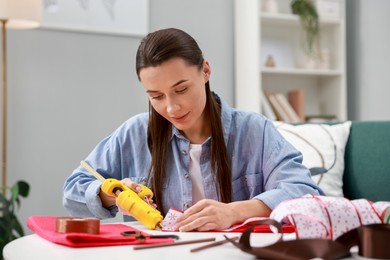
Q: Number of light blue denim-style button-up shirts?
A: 1